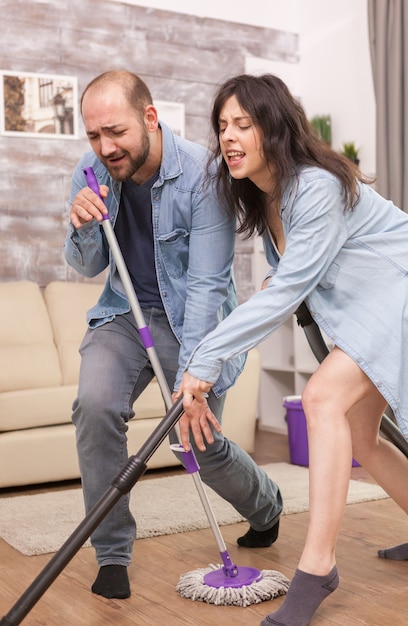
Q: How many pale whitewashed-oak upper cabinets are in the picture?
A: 0